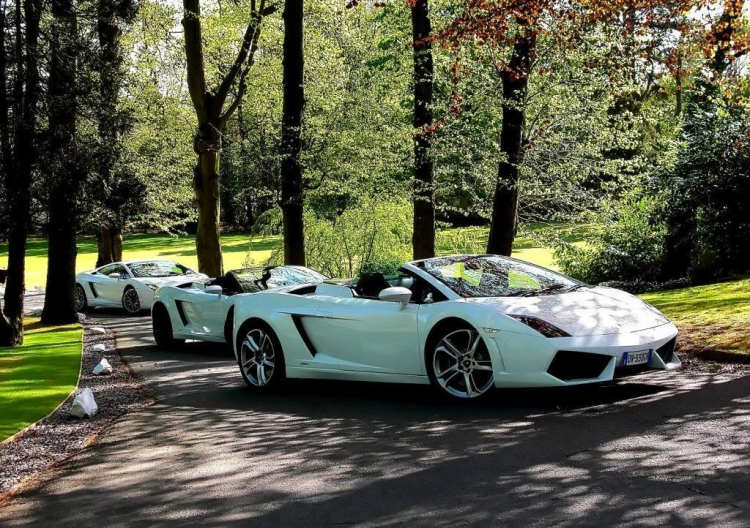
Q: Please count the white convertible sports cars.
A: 2